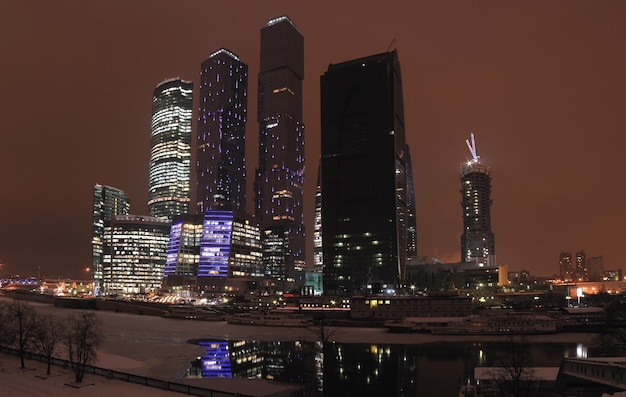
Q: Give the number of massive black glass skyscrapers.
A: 1